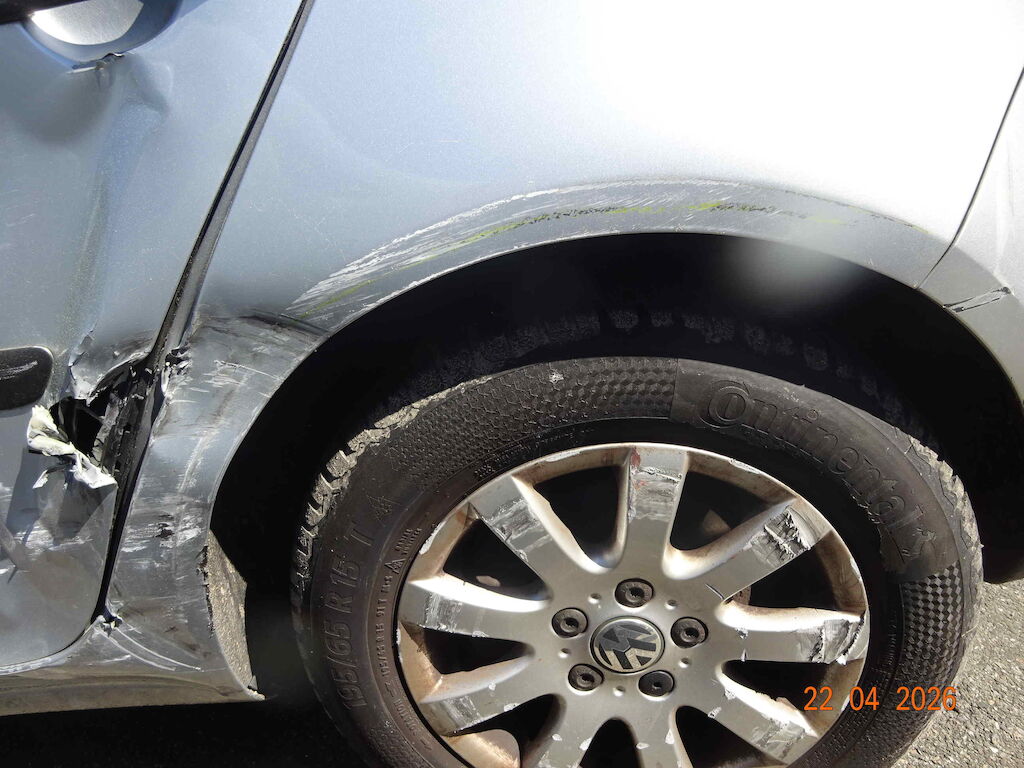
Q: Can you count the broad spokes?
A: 9